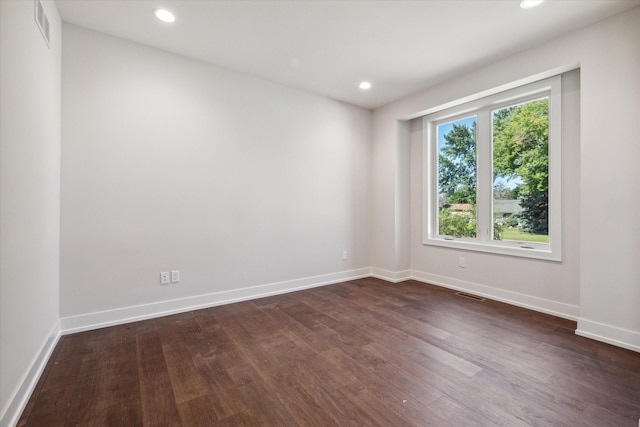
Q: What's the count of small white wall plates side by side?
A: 2